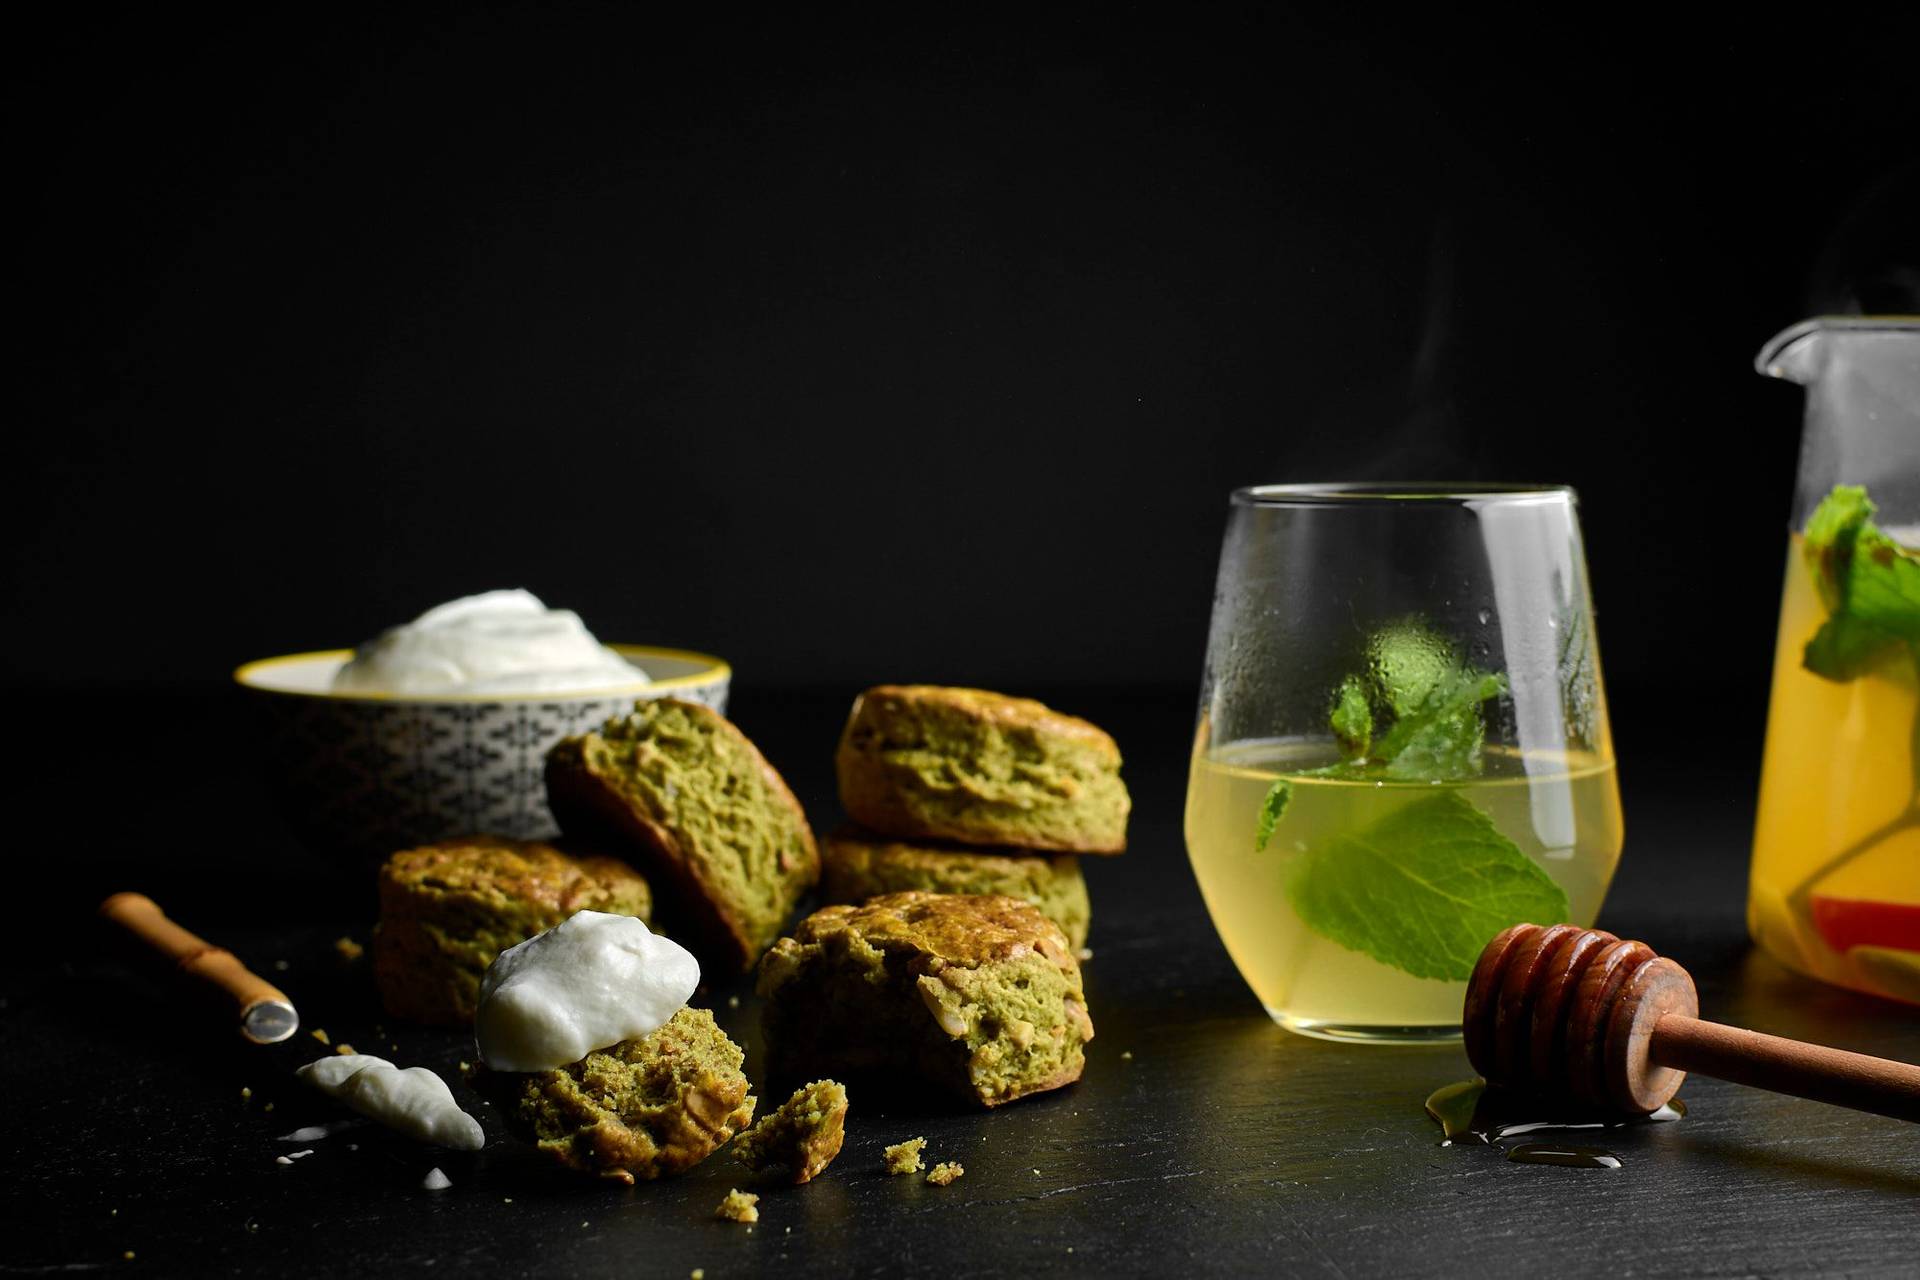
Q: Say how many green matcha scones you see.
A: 6